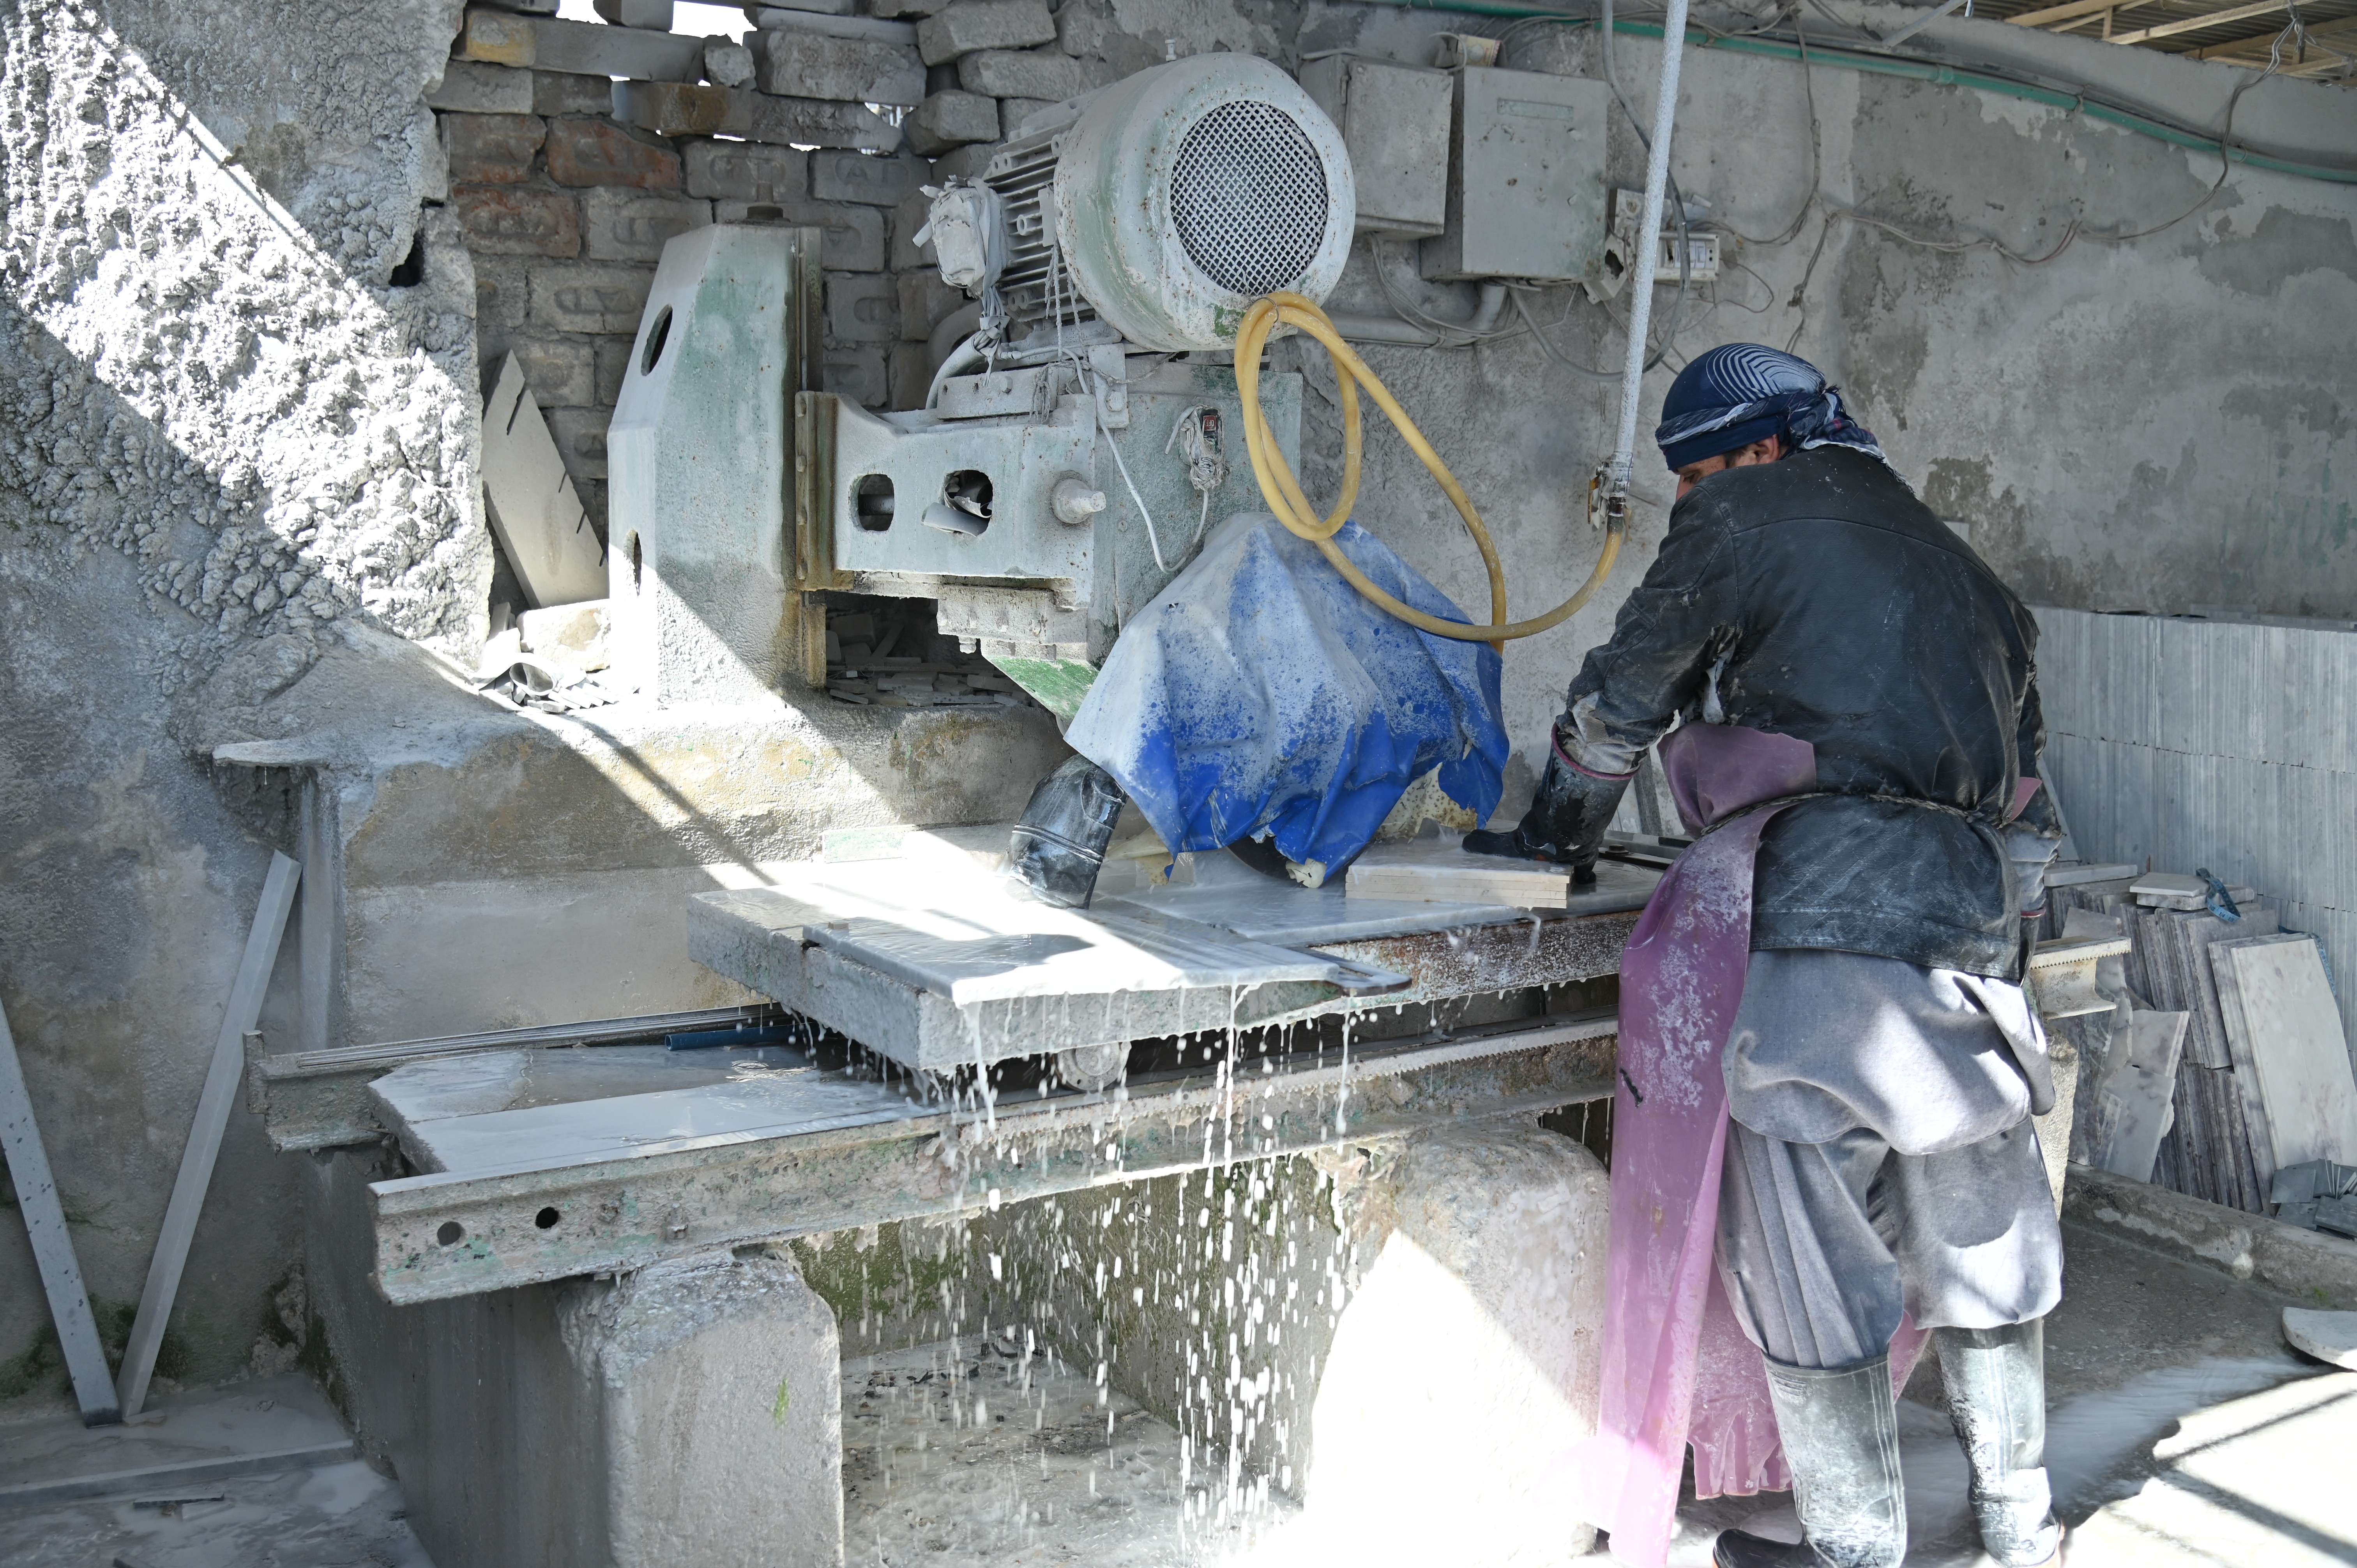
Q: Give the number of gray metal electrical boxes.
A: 2